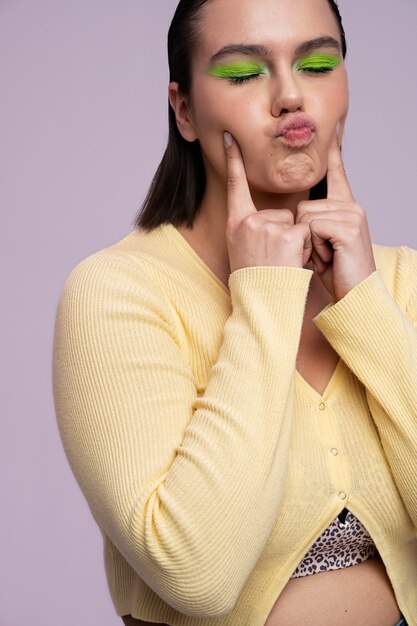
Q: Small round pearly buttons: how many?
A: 3